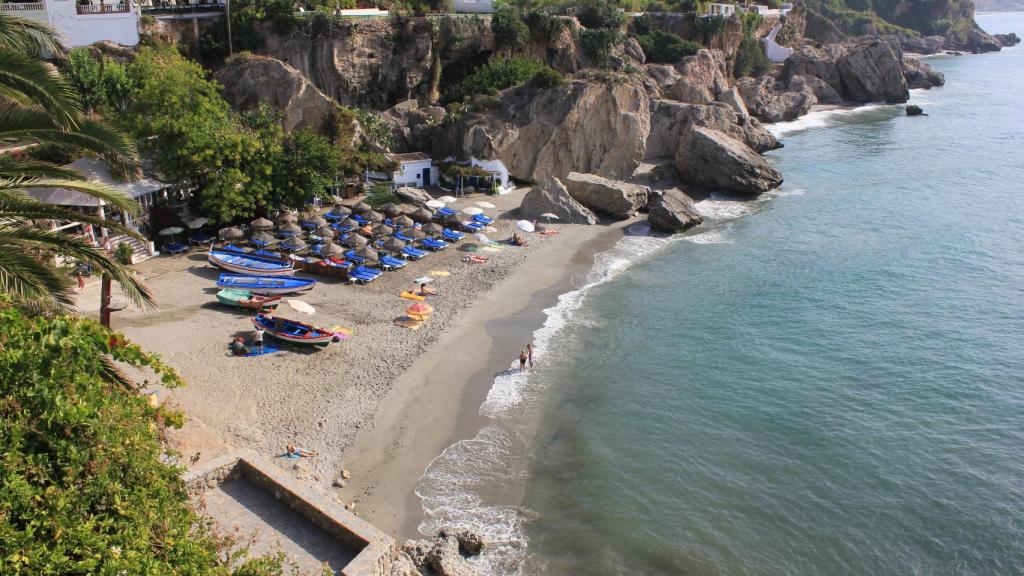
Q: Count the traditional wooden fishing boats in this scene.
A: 4